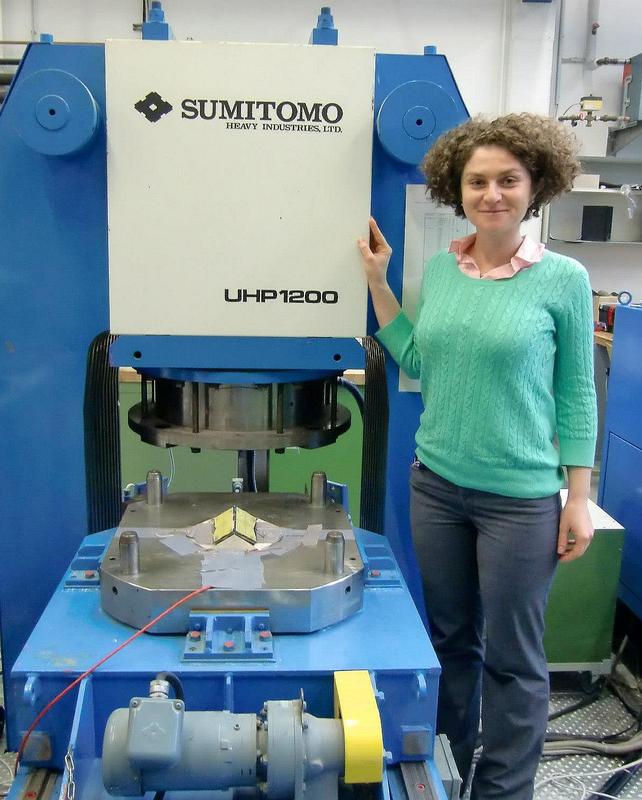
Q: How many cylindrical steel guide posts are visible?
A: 4